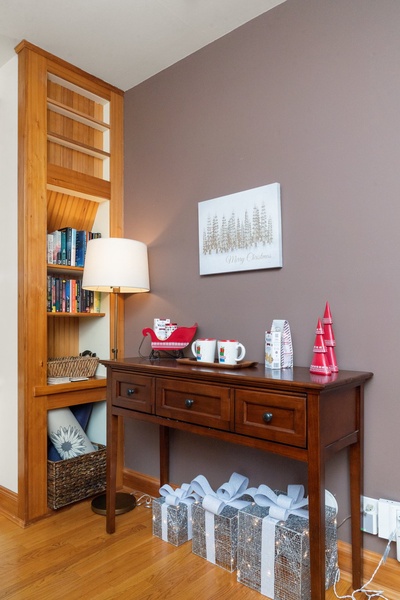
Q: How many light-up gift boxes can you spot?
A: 3